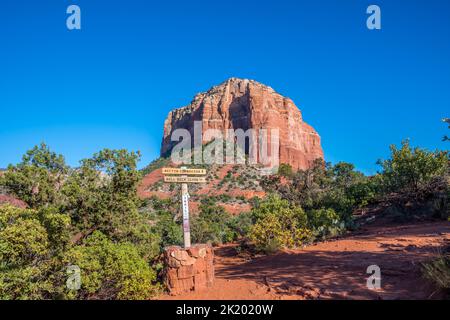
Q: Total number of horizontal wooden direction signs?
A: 2